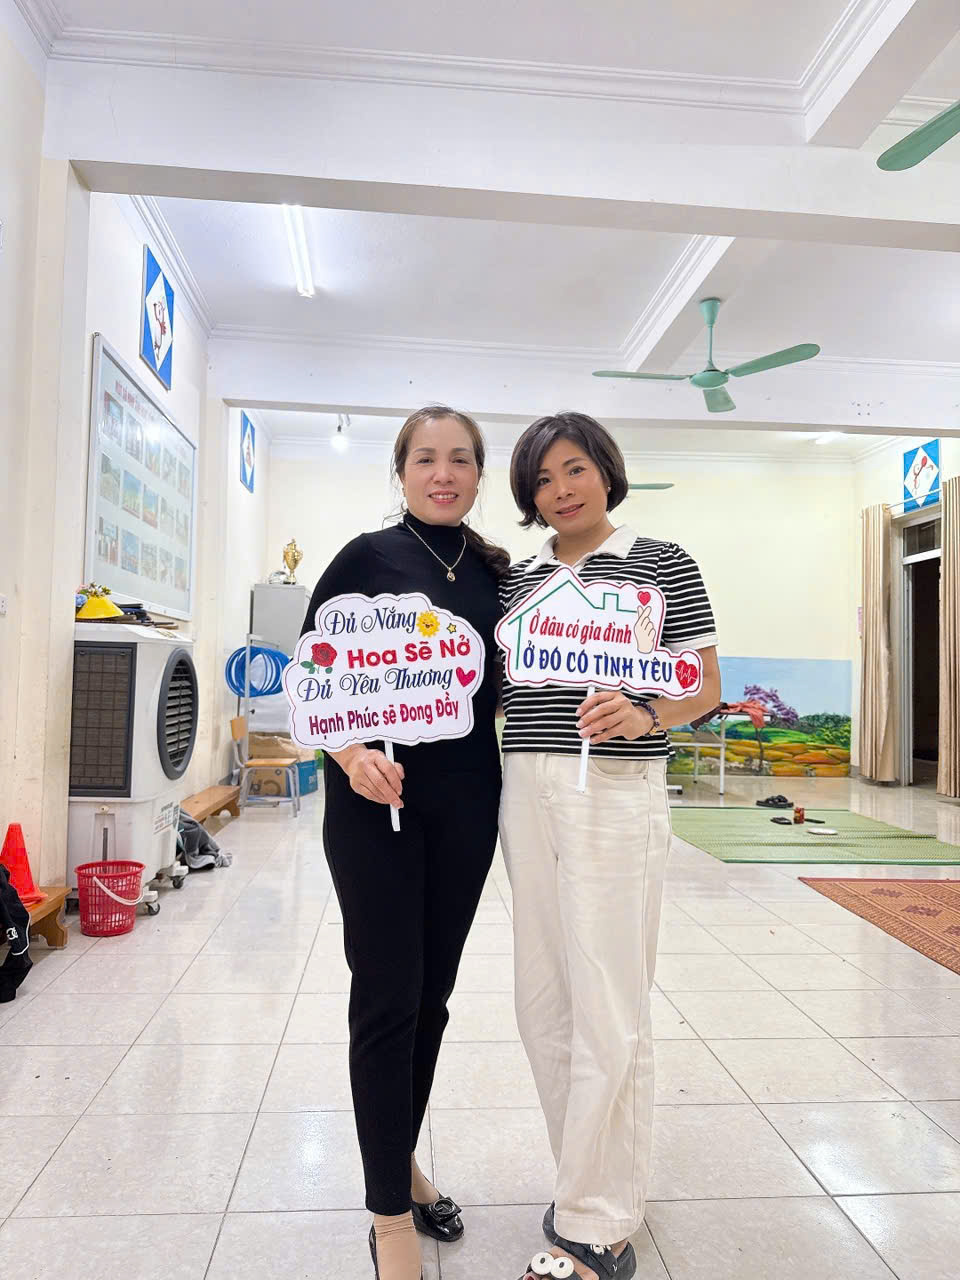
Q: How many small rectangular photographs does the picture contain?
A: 15